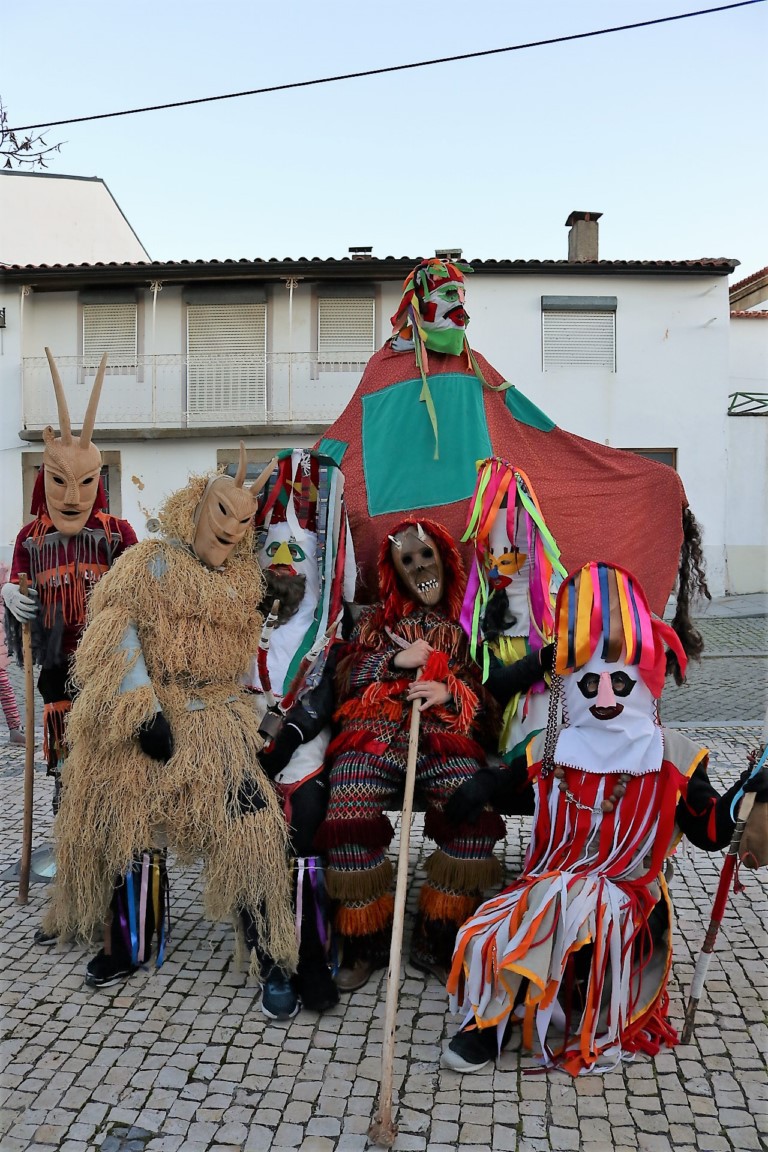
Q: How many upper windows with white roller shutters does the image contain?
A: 4